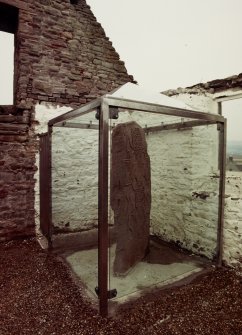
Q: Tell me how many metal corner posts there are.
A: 3